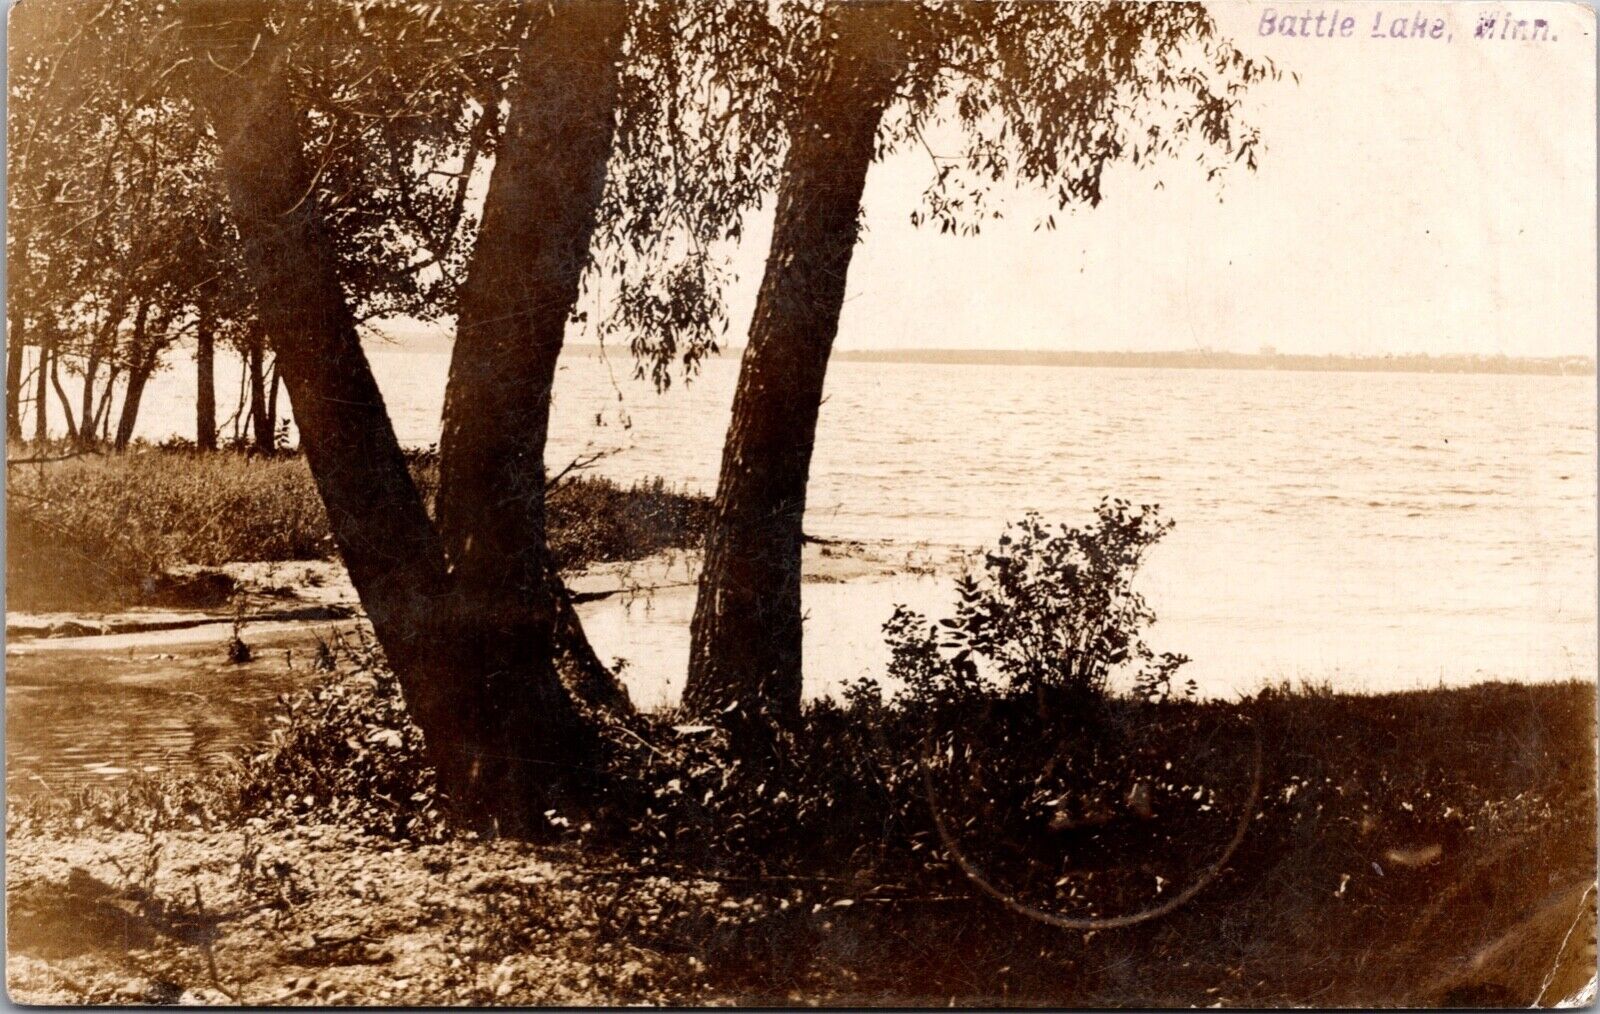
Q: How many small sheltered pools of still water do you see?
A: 1